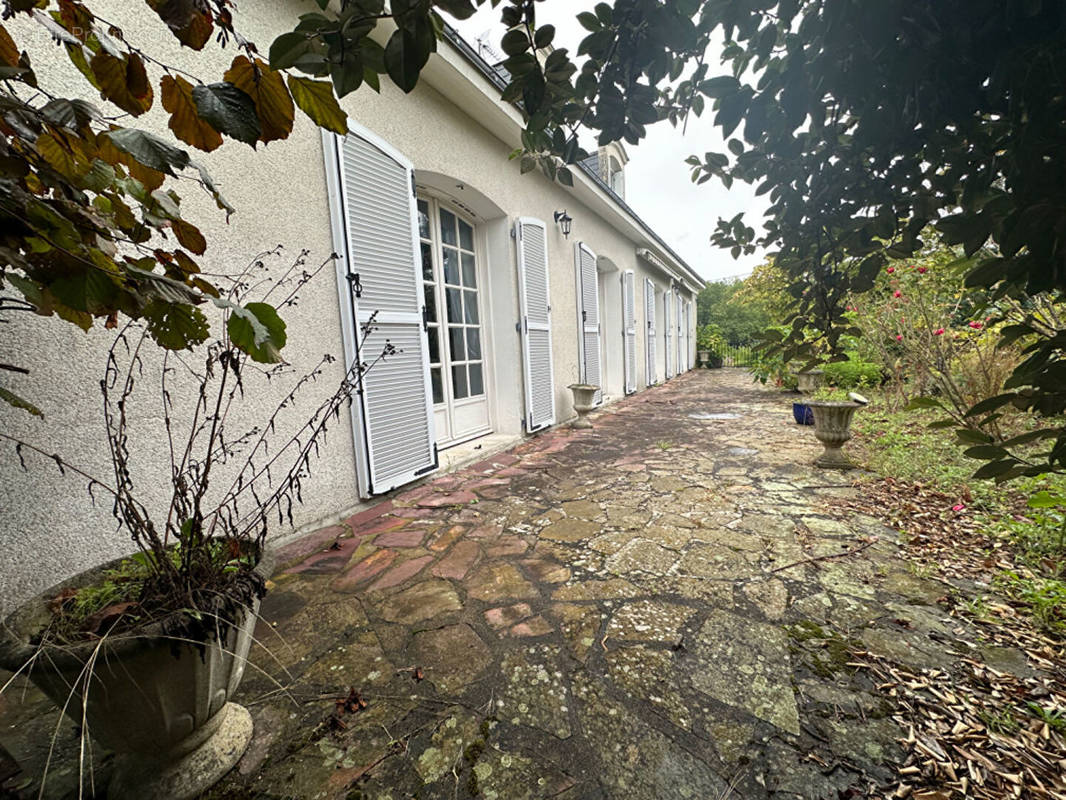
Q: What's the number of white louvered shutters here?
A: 8